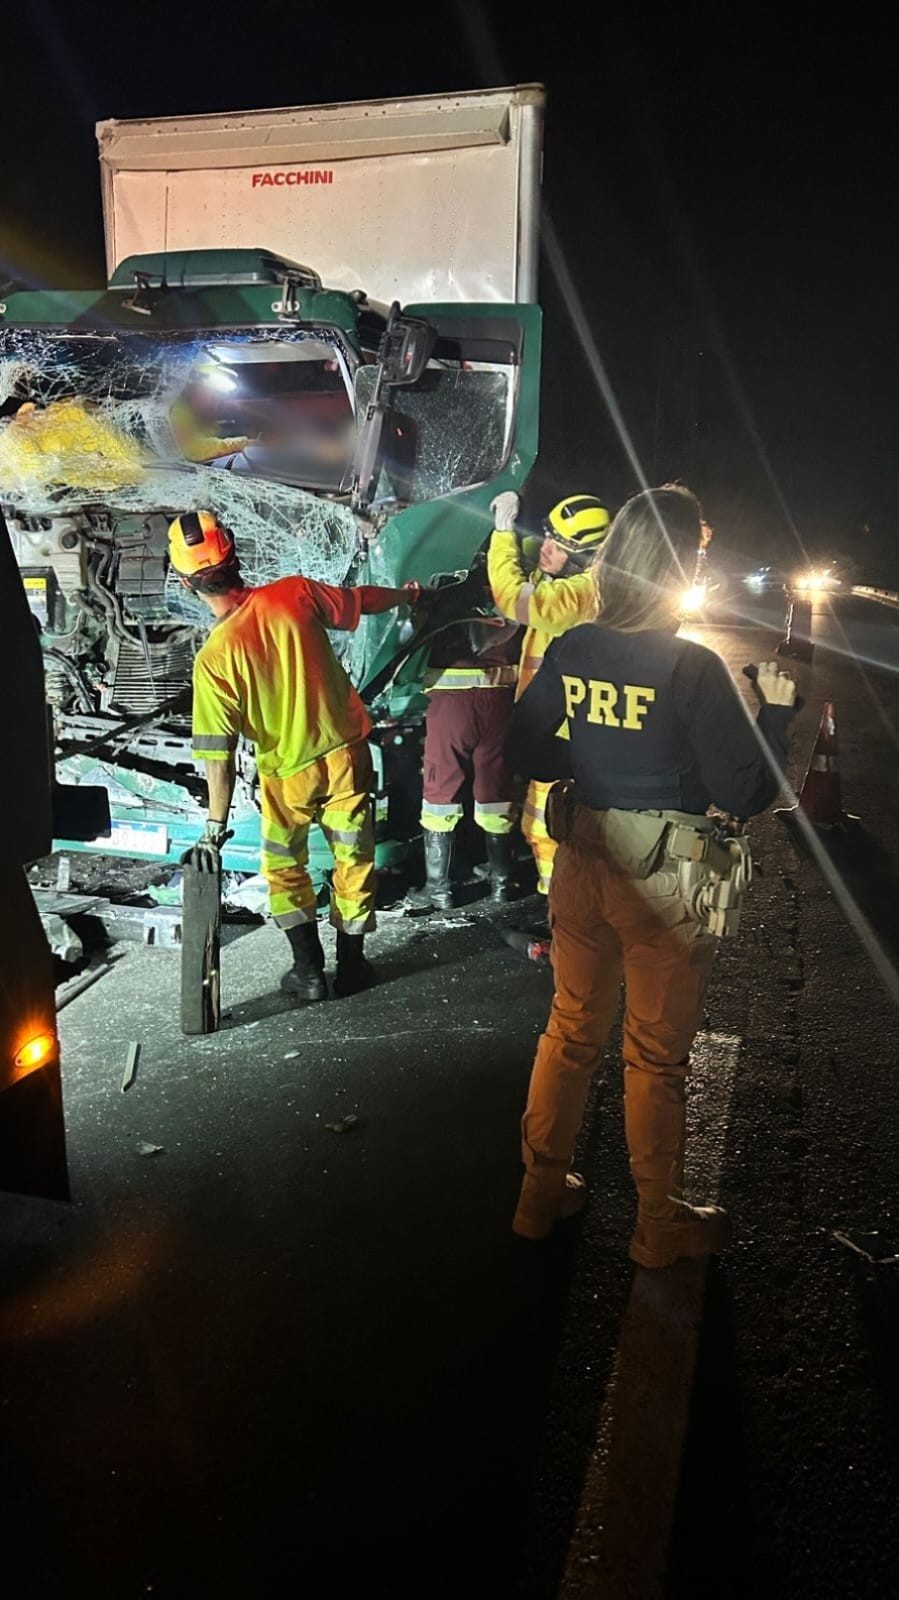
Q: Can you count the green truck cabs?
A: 1